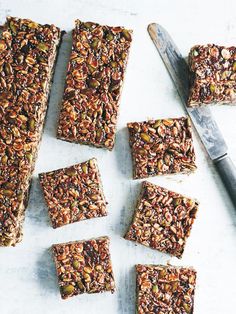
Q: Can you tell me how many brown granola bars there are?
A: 8